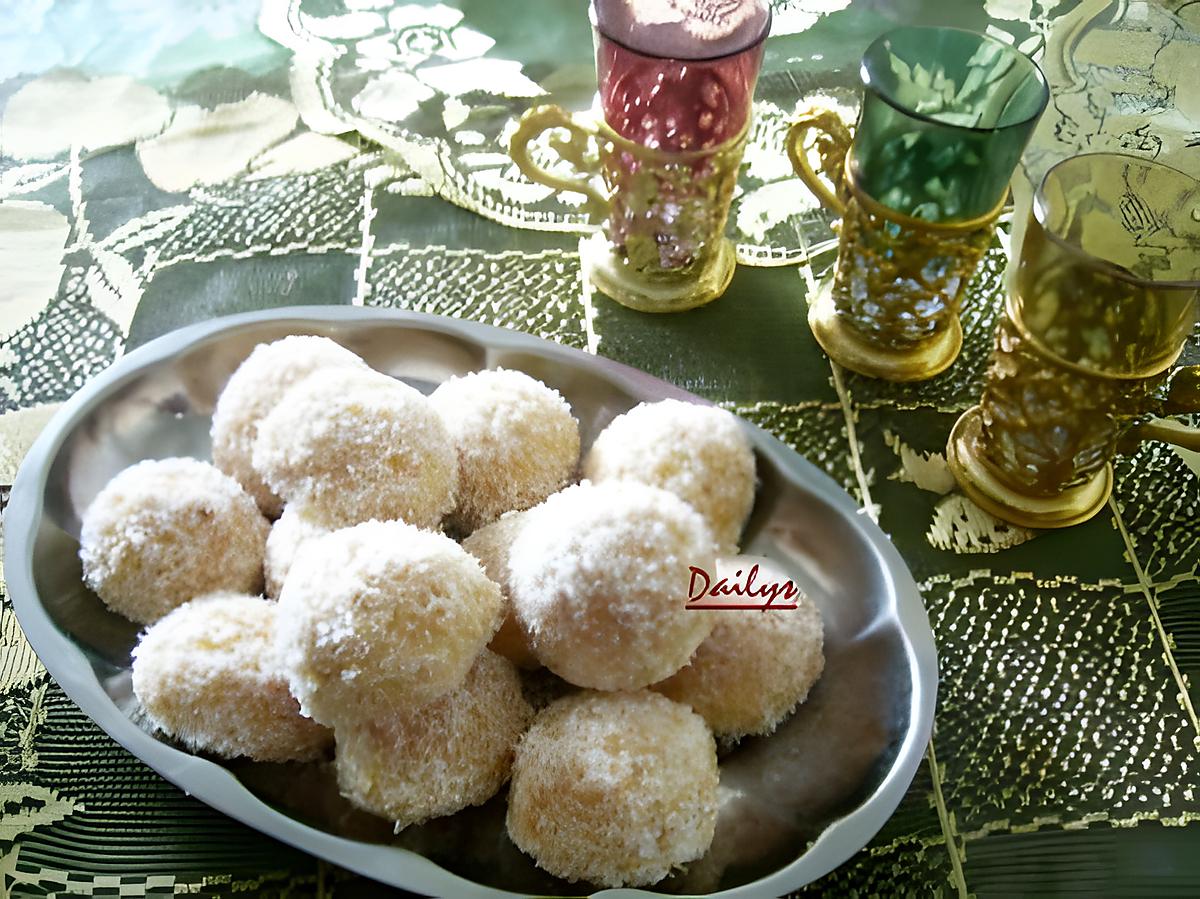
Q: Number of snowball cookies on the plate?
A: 13